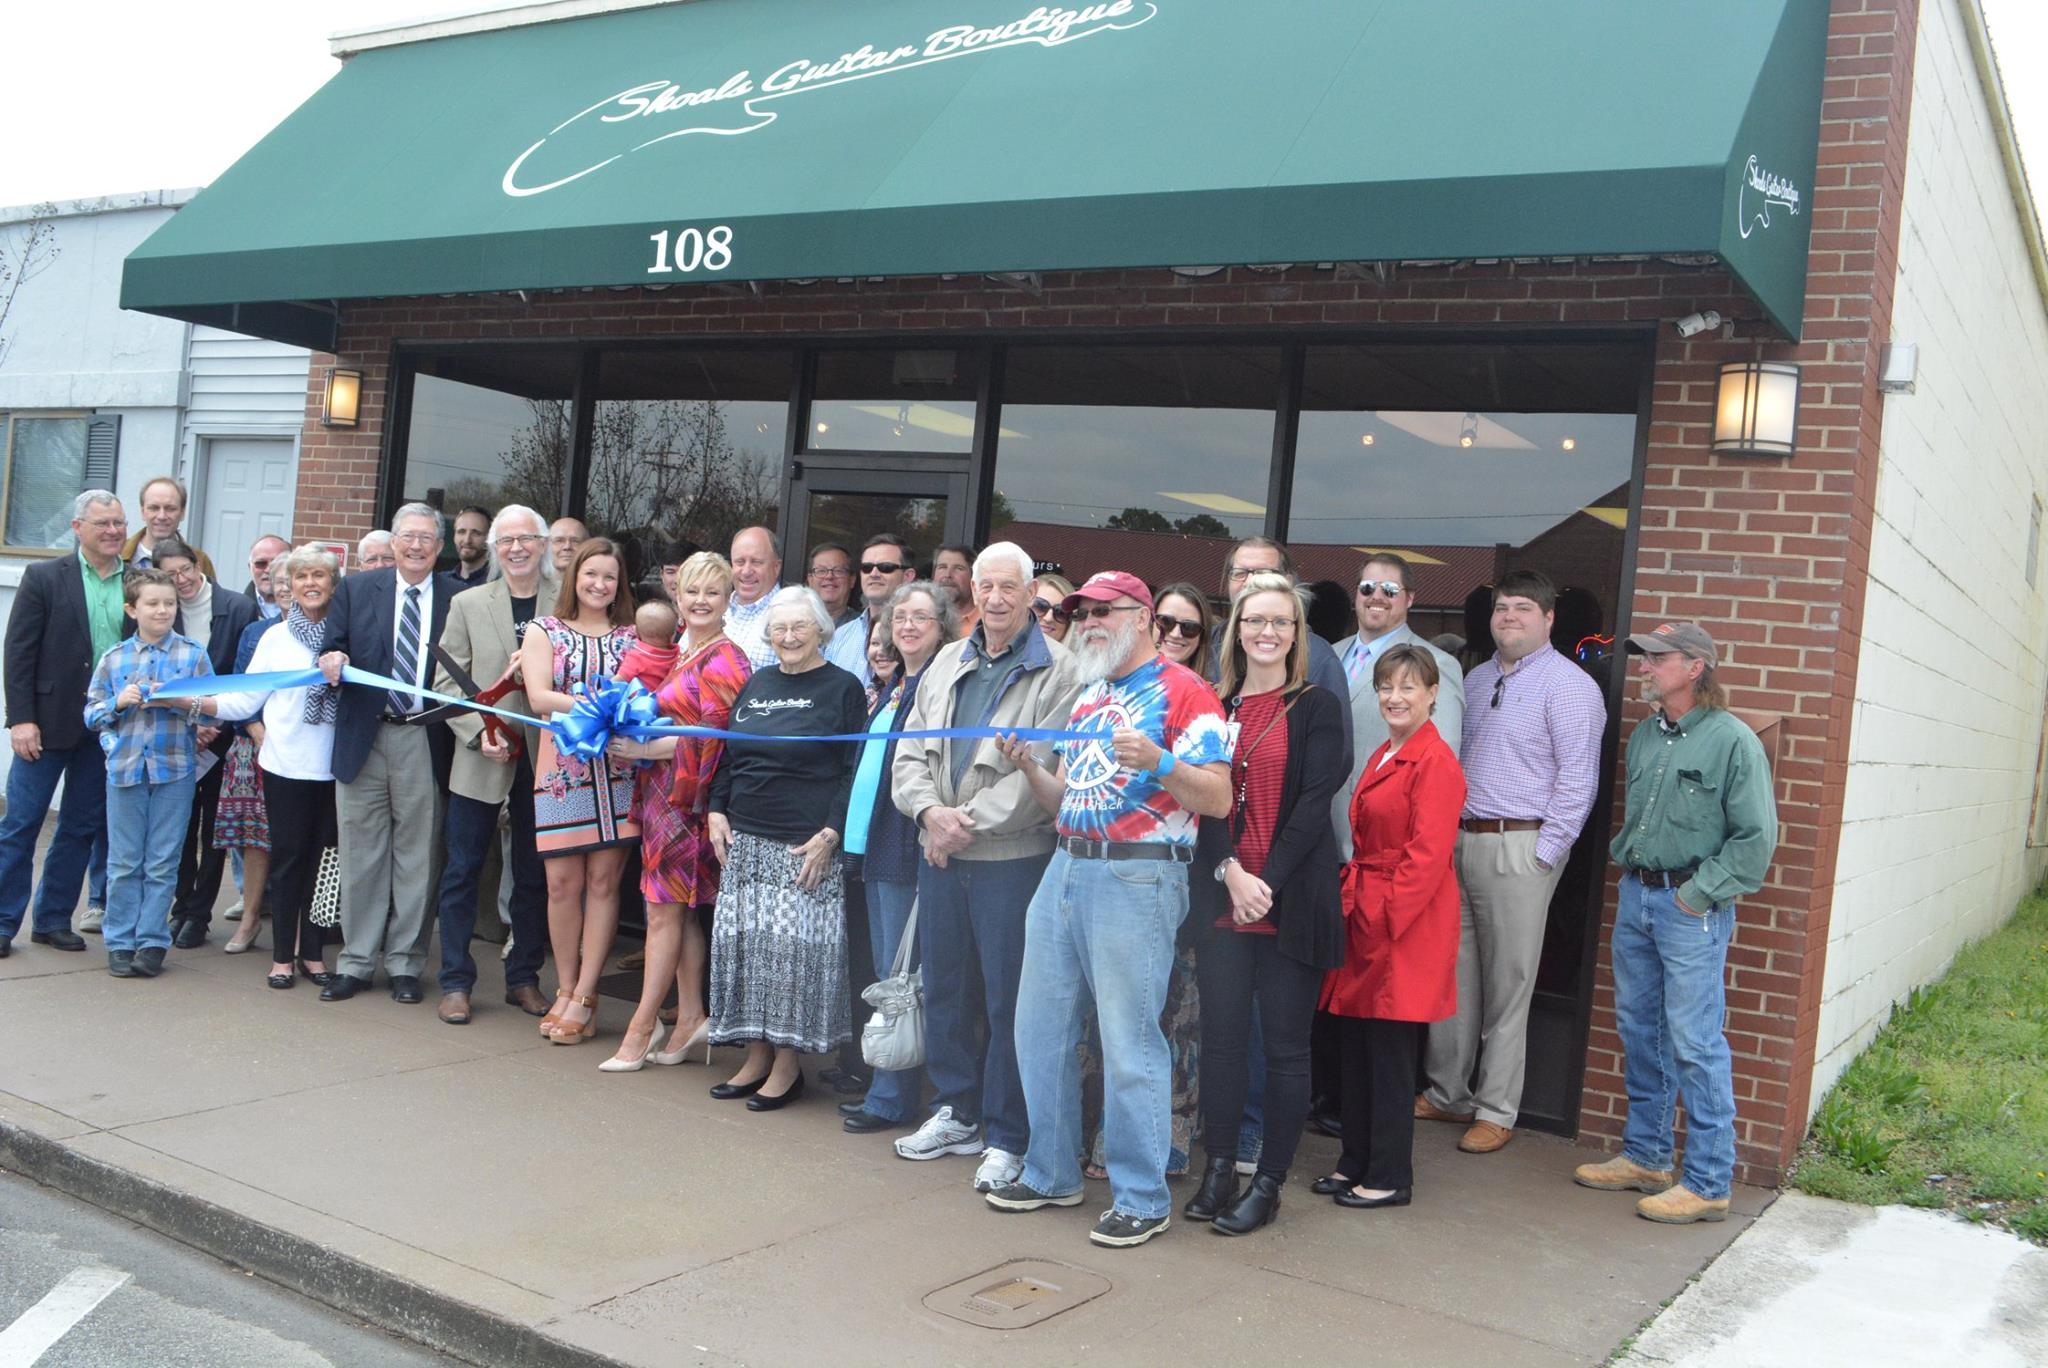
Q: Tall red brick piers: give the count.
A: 2